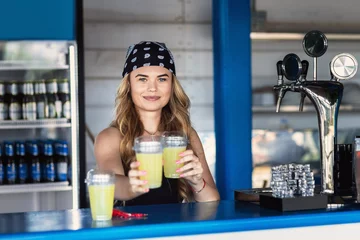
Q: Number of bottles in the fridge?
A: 12